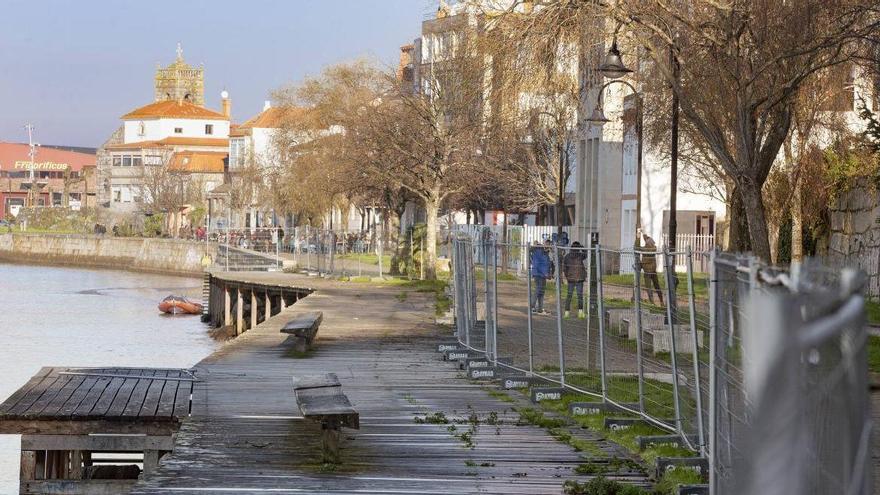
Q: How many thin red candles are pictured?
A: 0